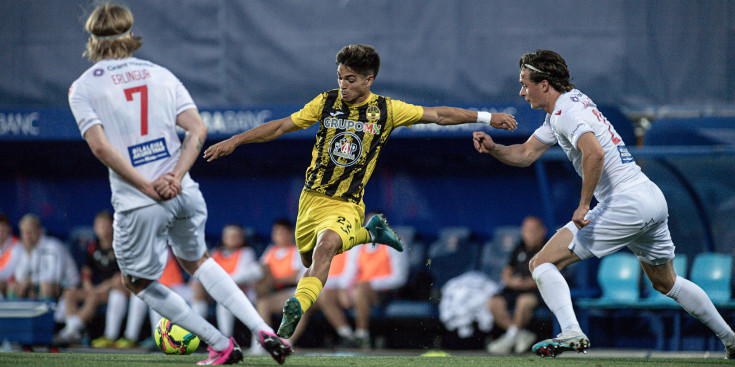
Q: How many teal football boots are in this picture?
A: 2